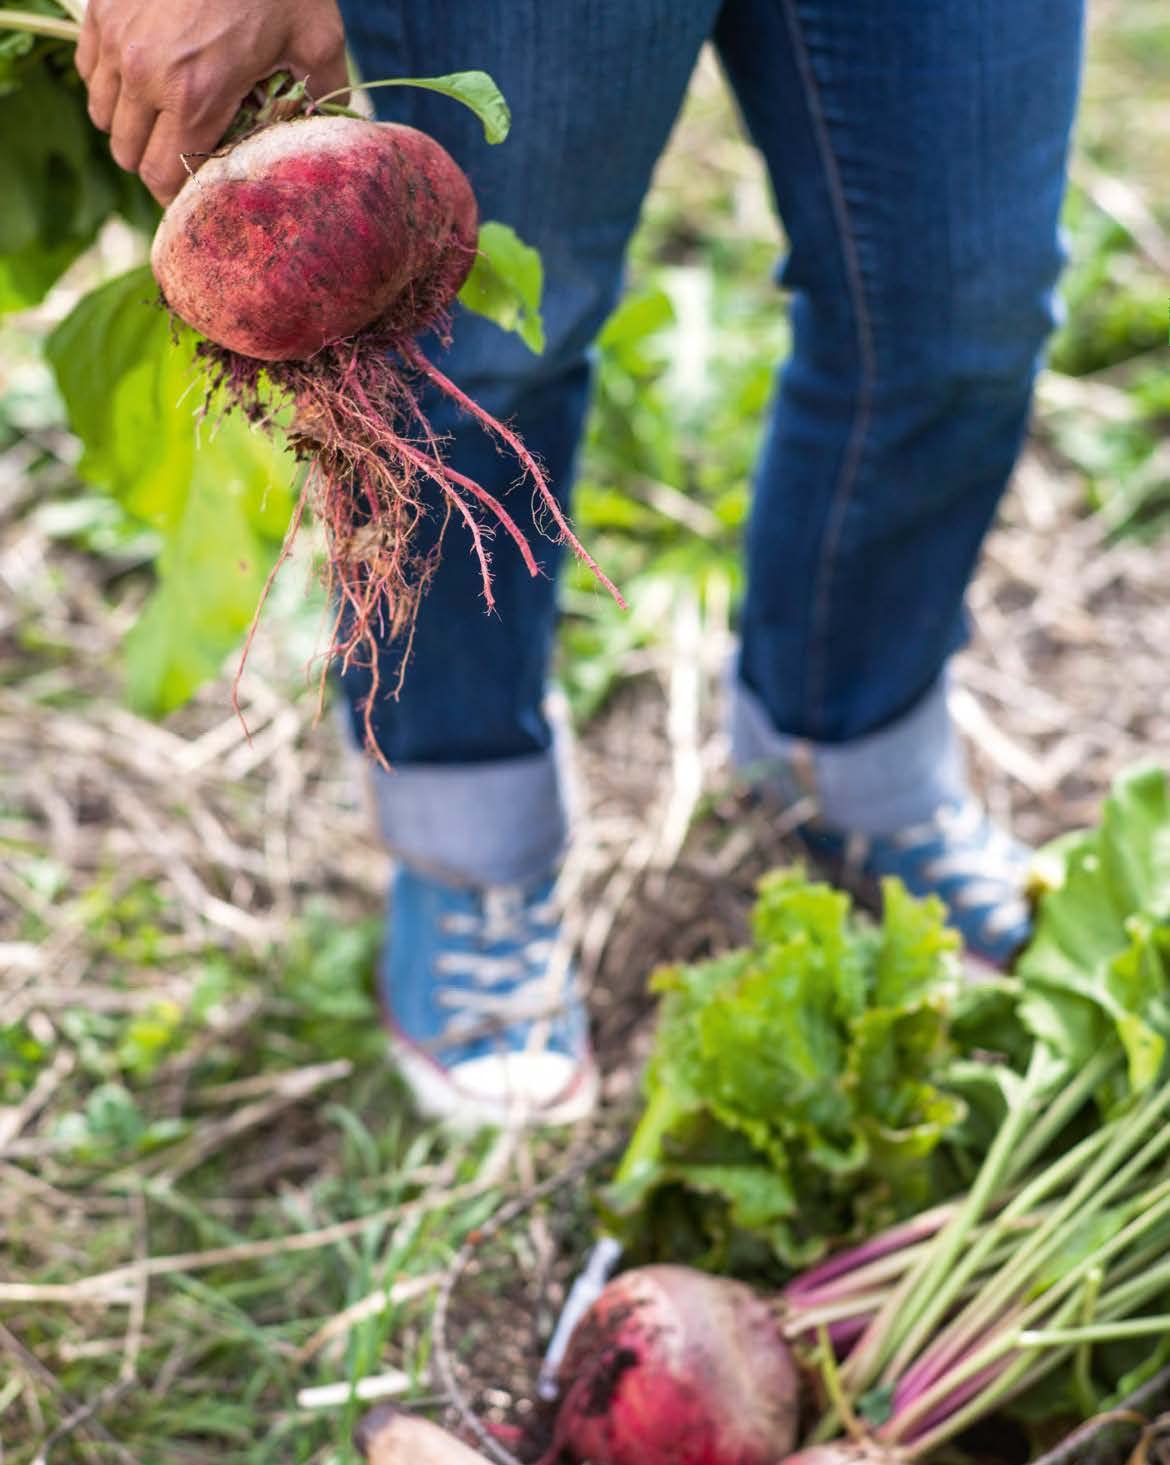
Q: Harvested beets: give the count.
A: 3